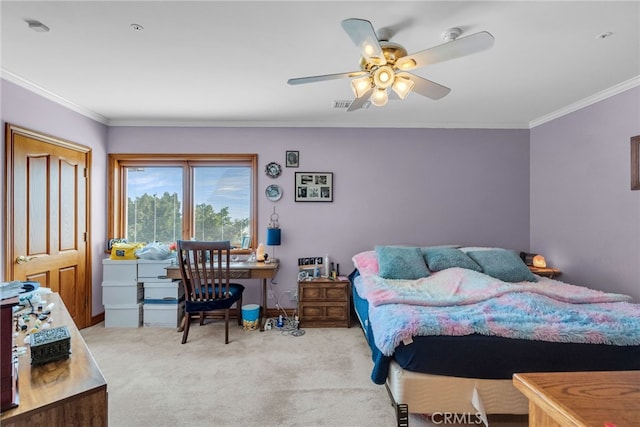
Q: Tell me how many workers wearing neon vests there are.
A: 0